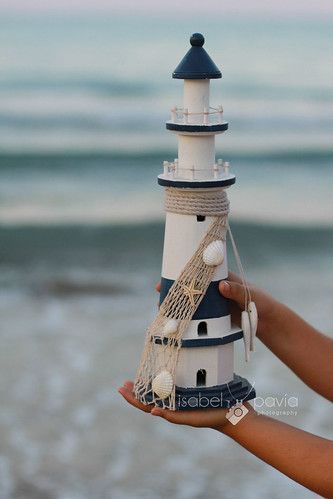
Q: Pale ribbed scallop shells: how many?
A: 3